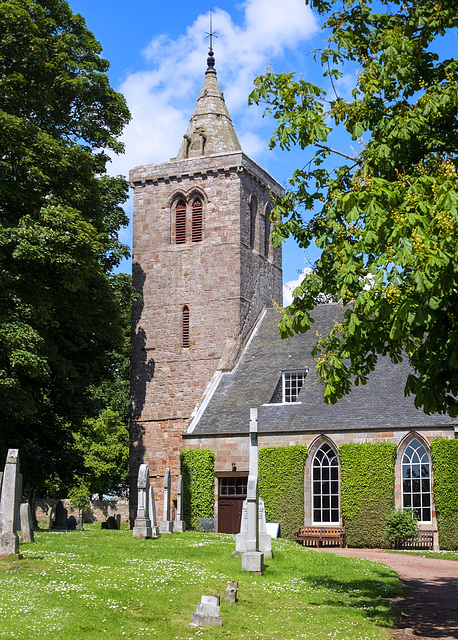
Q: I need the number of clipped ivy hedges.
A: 4